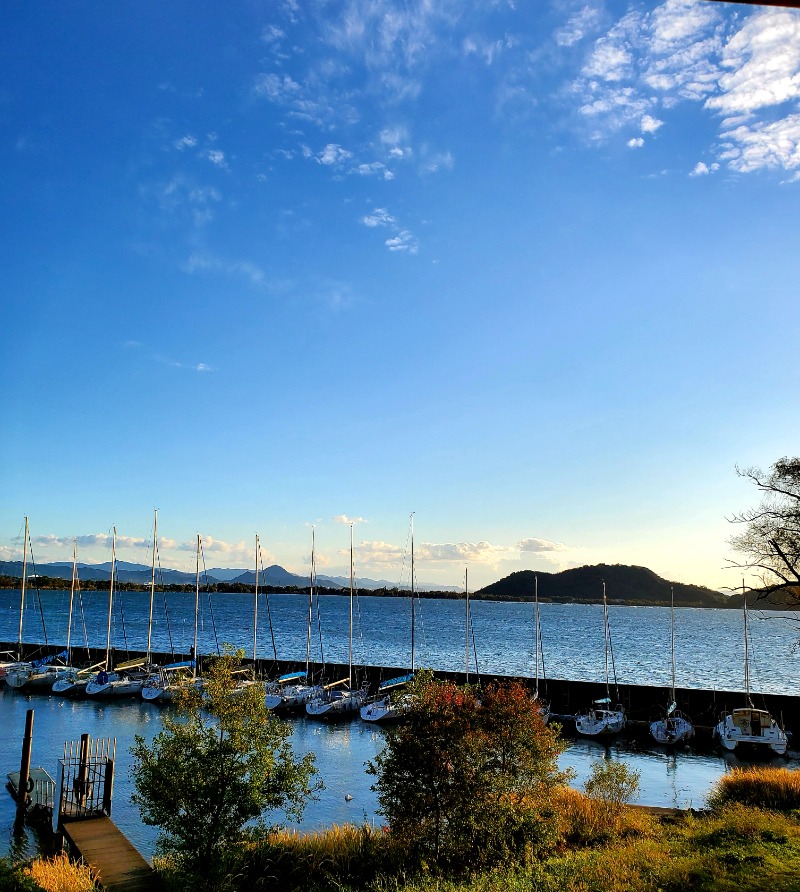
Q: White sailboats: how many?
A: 14